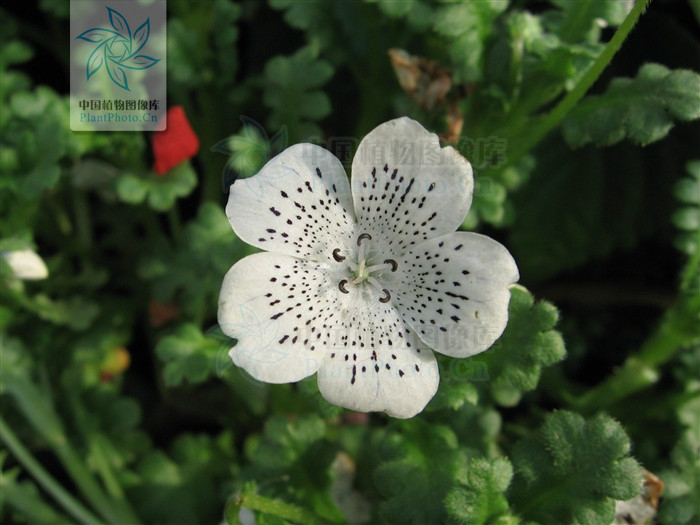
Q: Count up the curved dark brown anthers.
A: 5